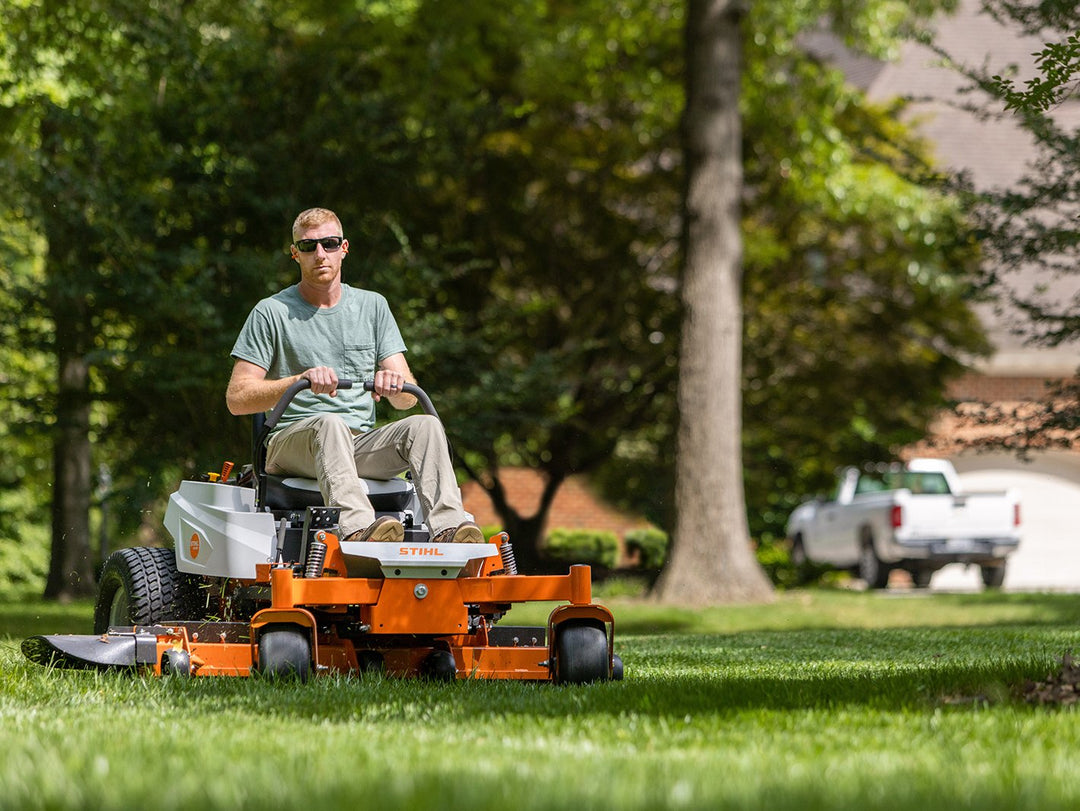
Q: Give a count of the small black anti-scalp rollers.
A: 4